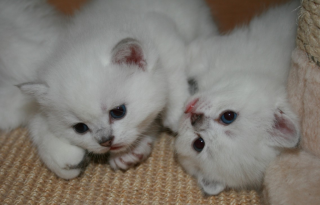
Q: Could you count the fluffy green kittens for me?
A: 0